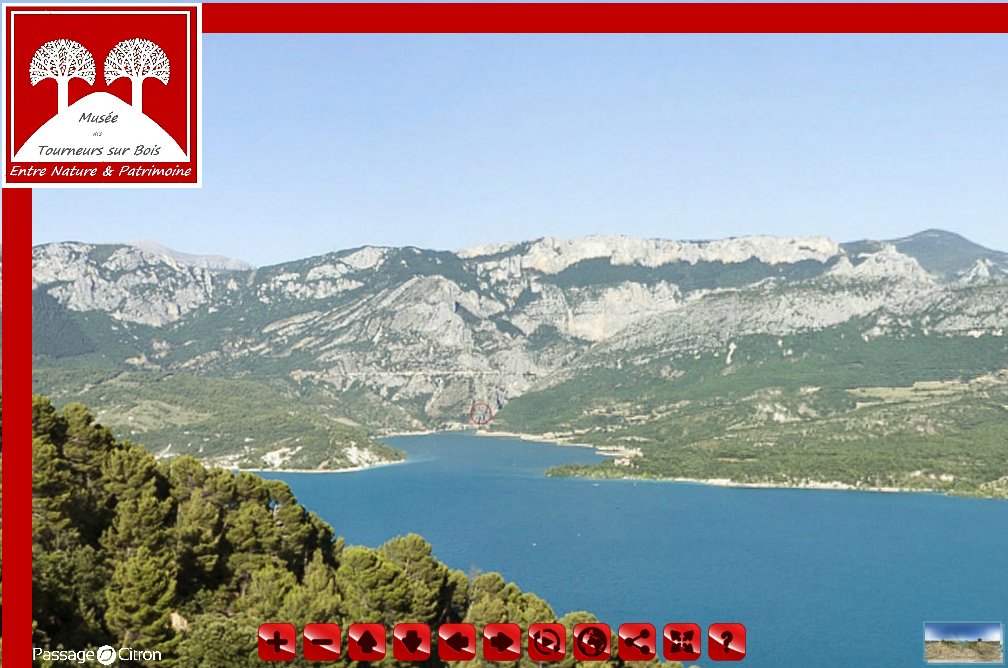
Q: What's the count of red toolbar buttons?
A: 11